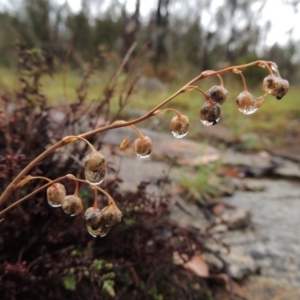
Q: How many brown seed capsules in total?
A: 12